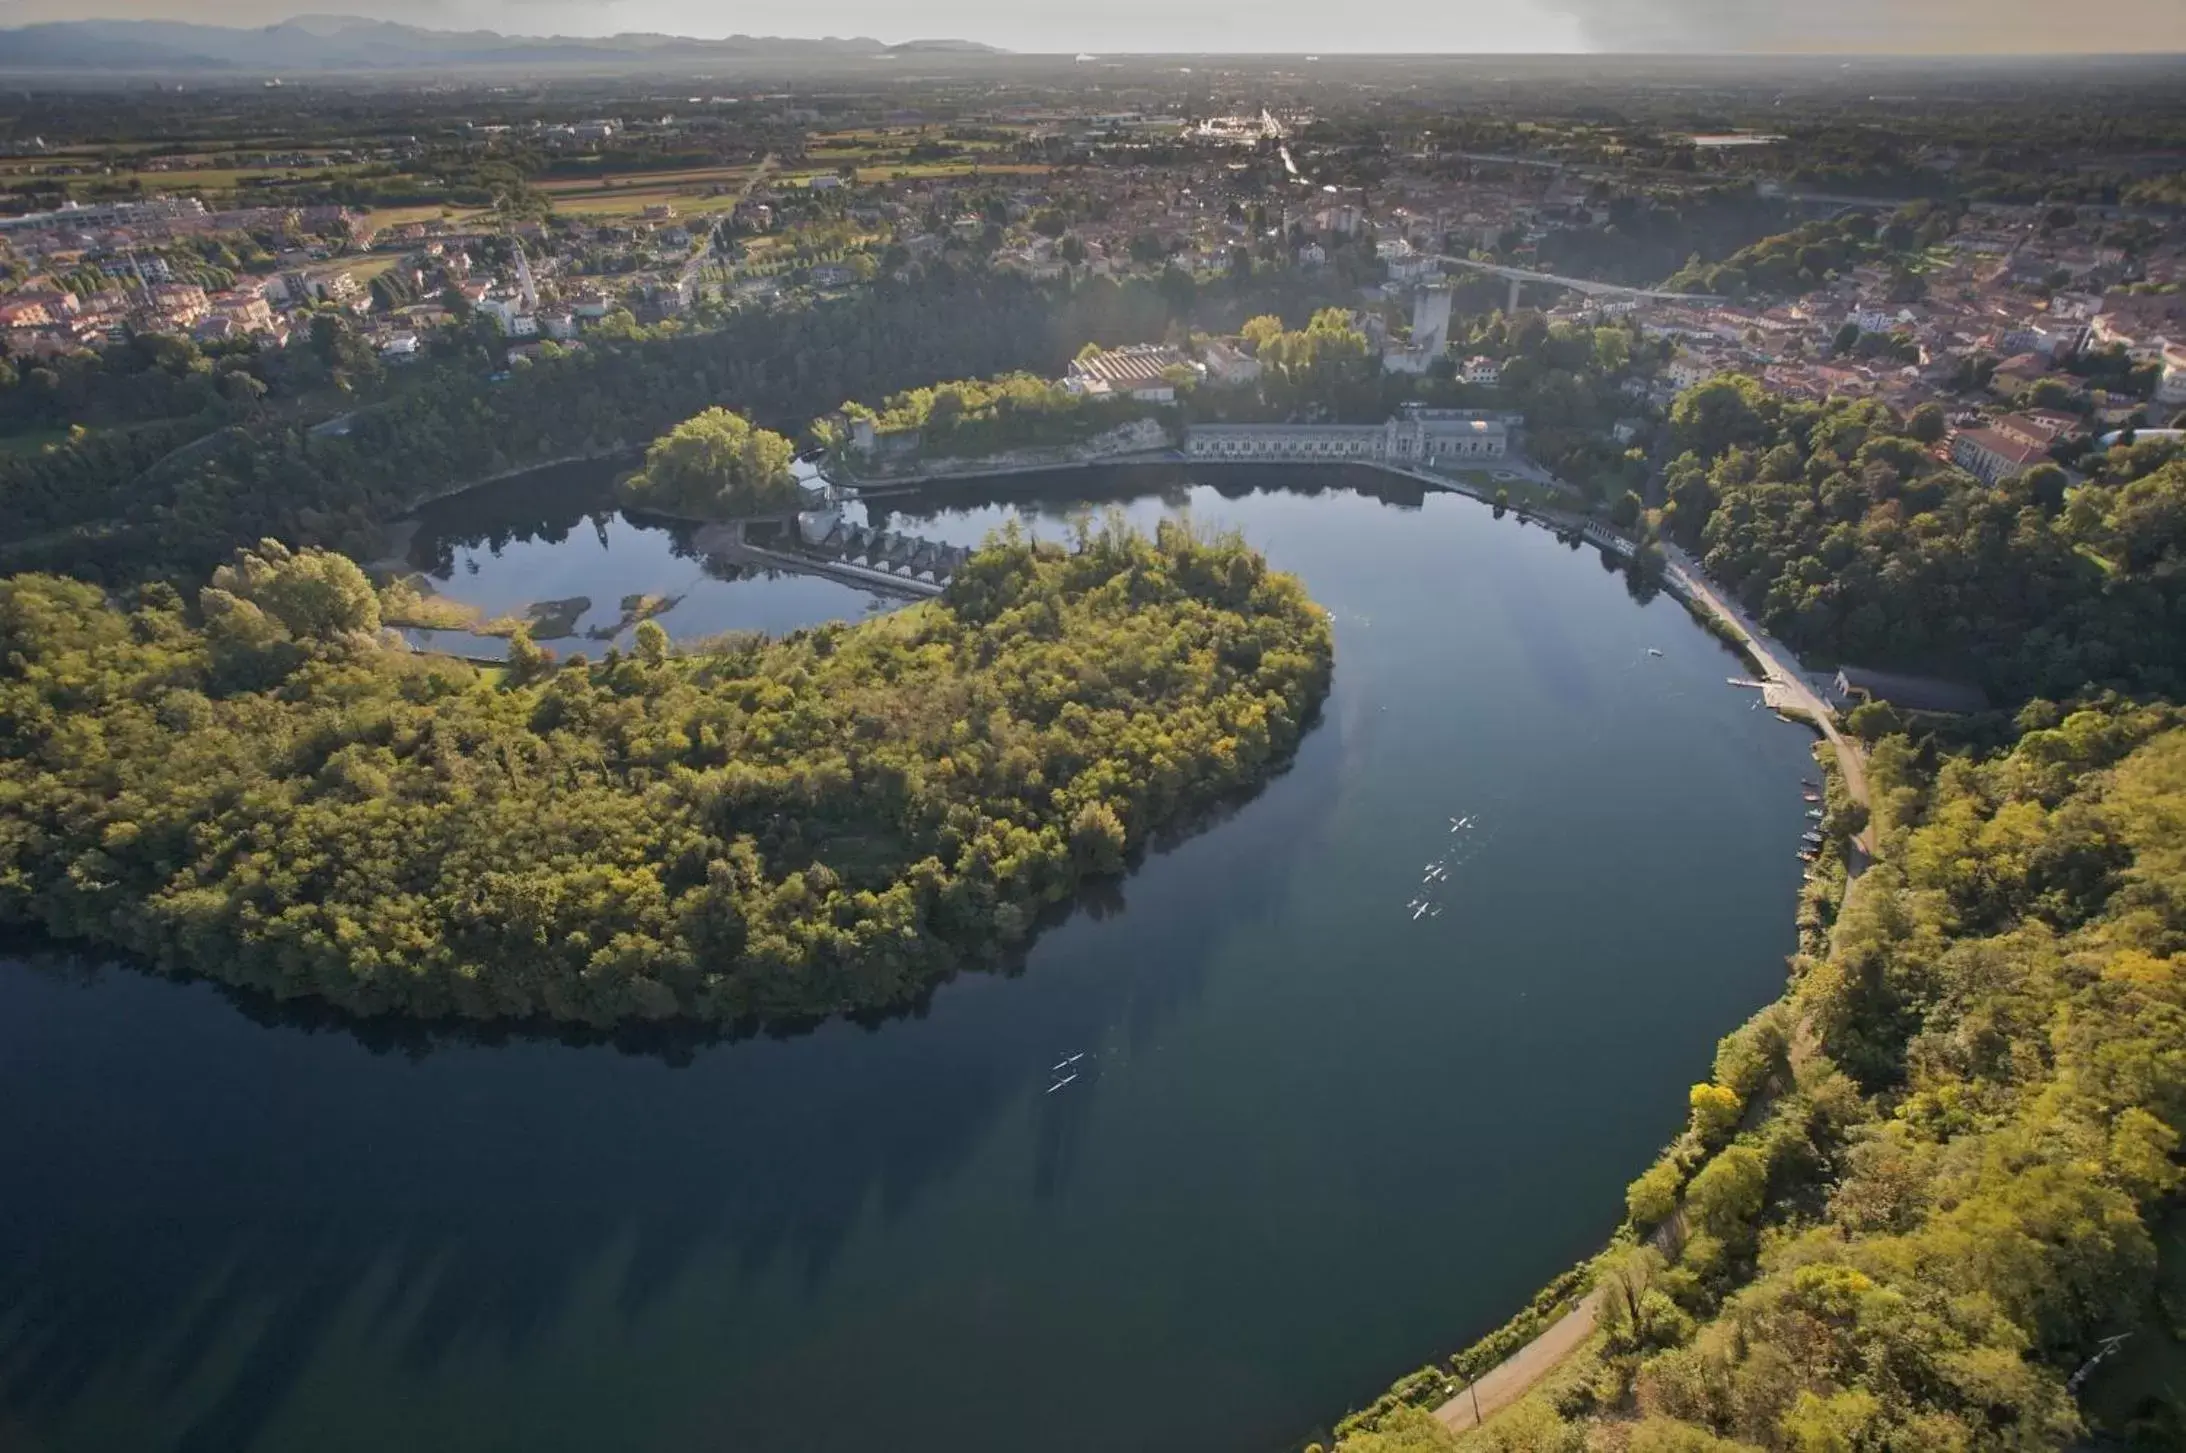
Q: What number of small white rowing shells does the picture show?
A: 5